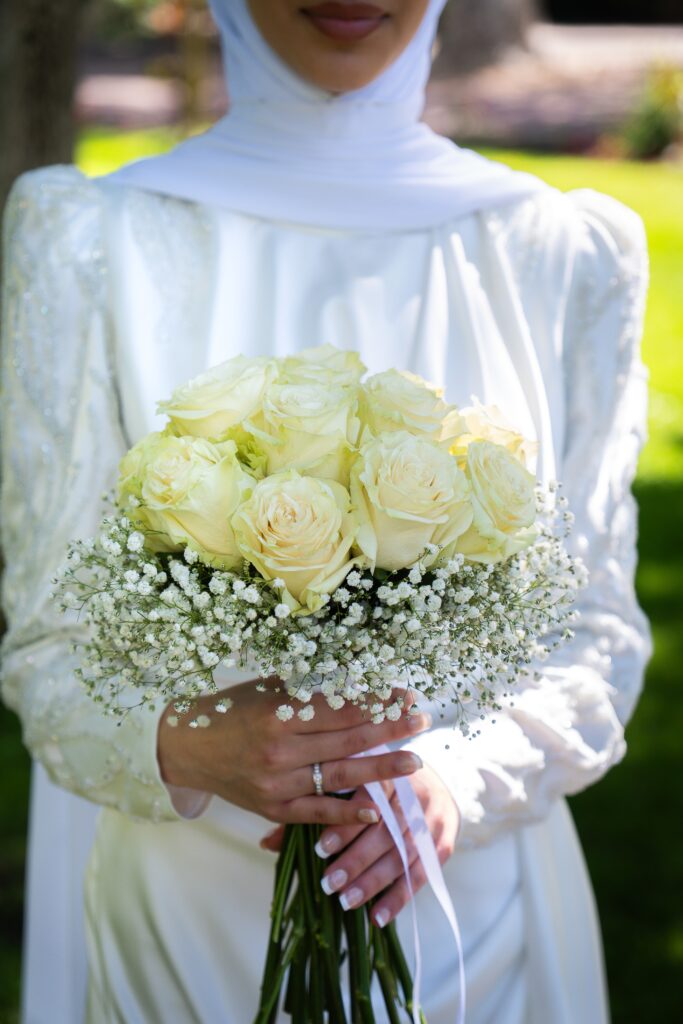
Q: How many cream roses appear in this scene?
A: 10